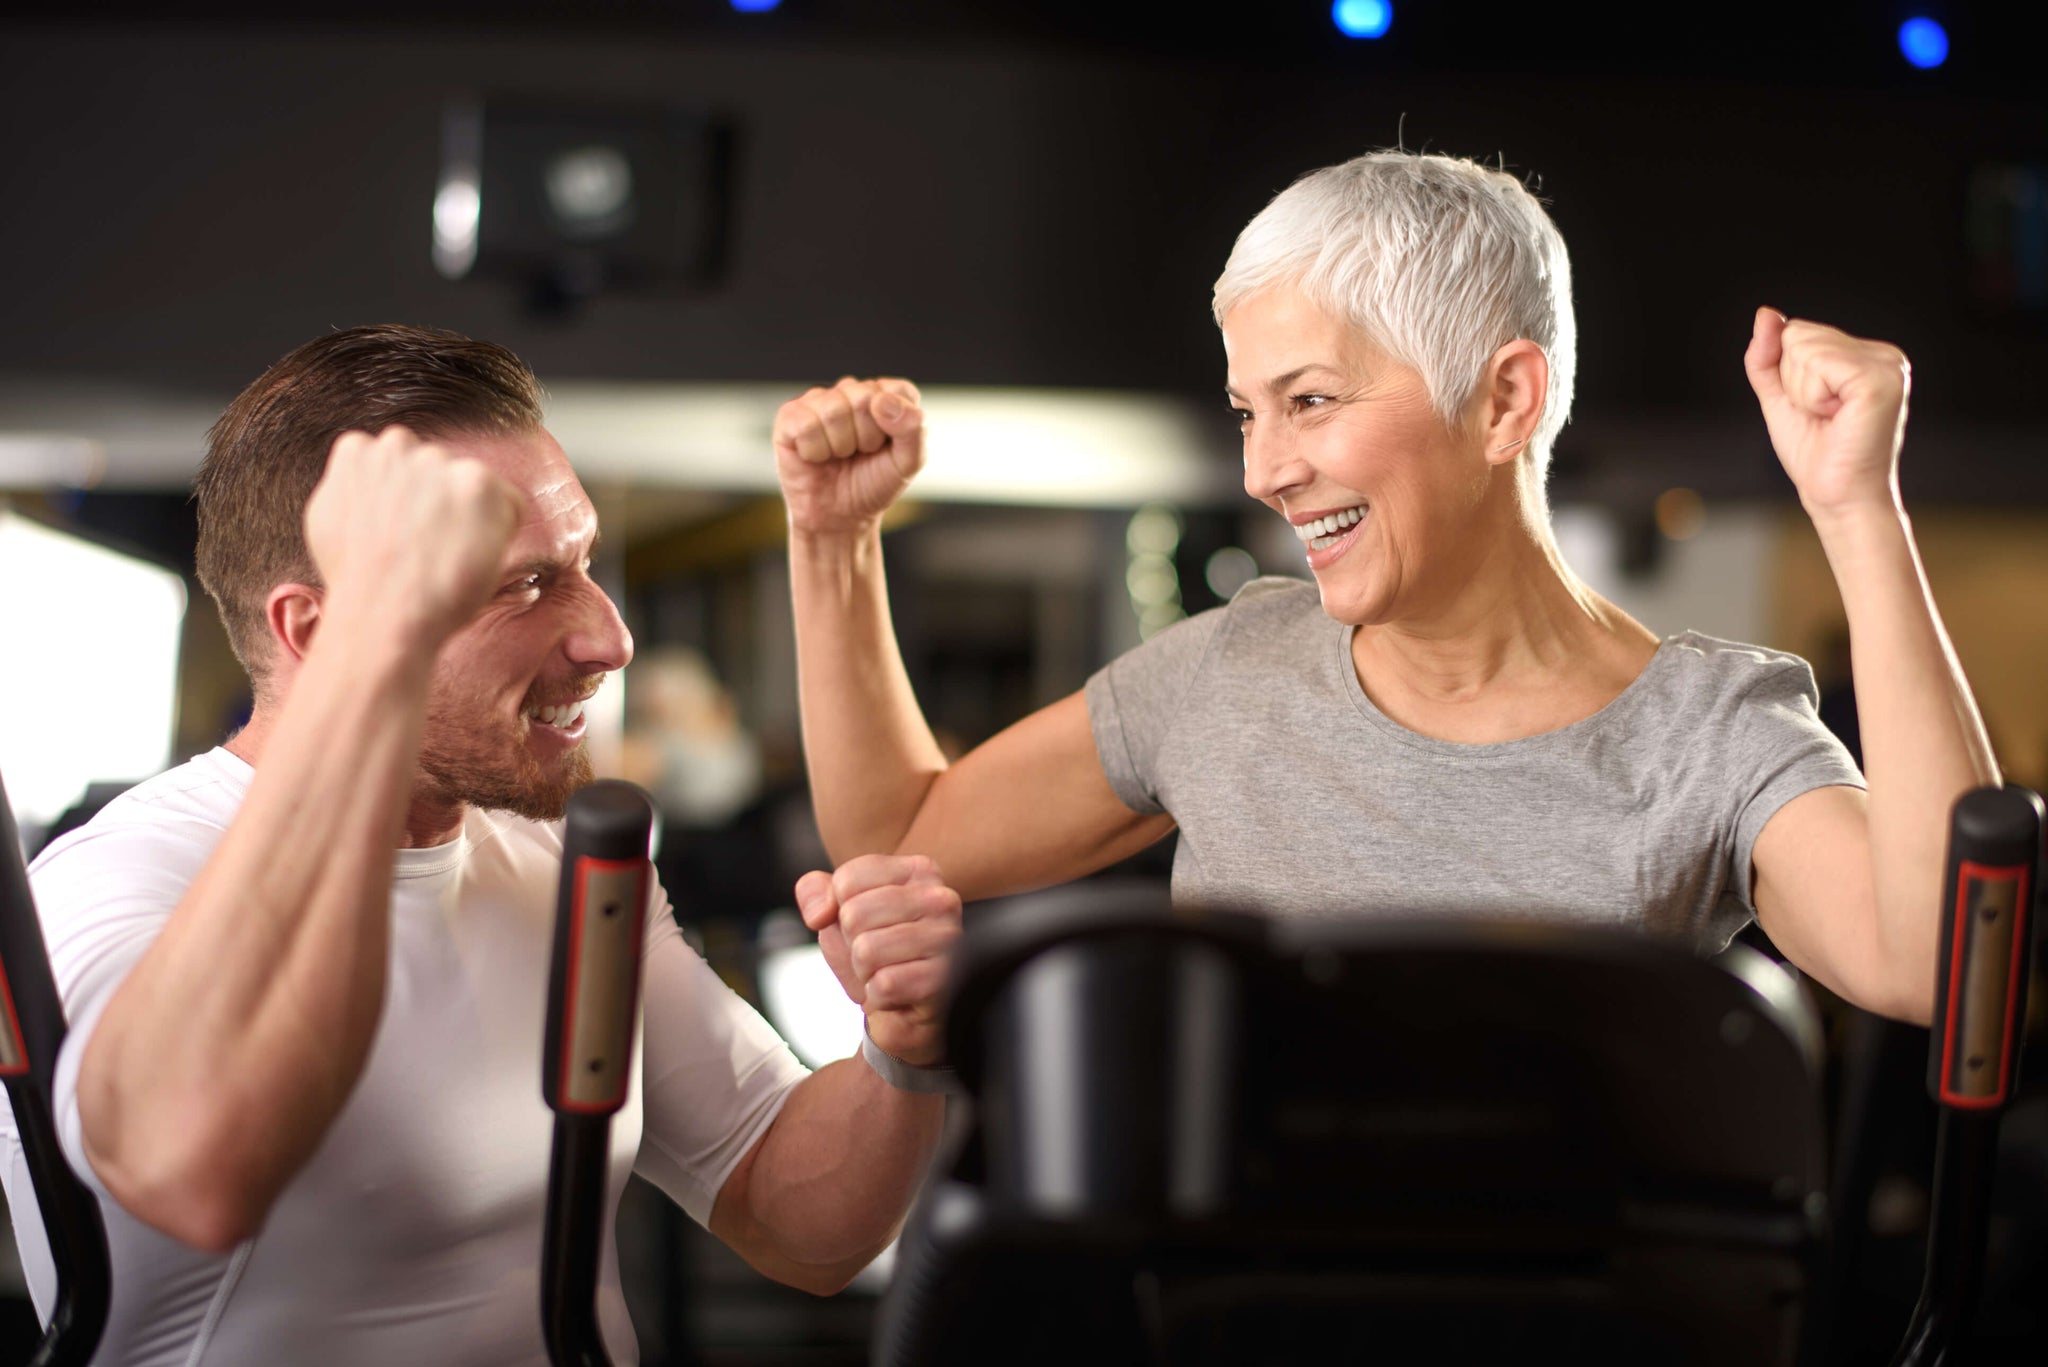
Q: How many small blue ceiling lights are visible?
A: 3